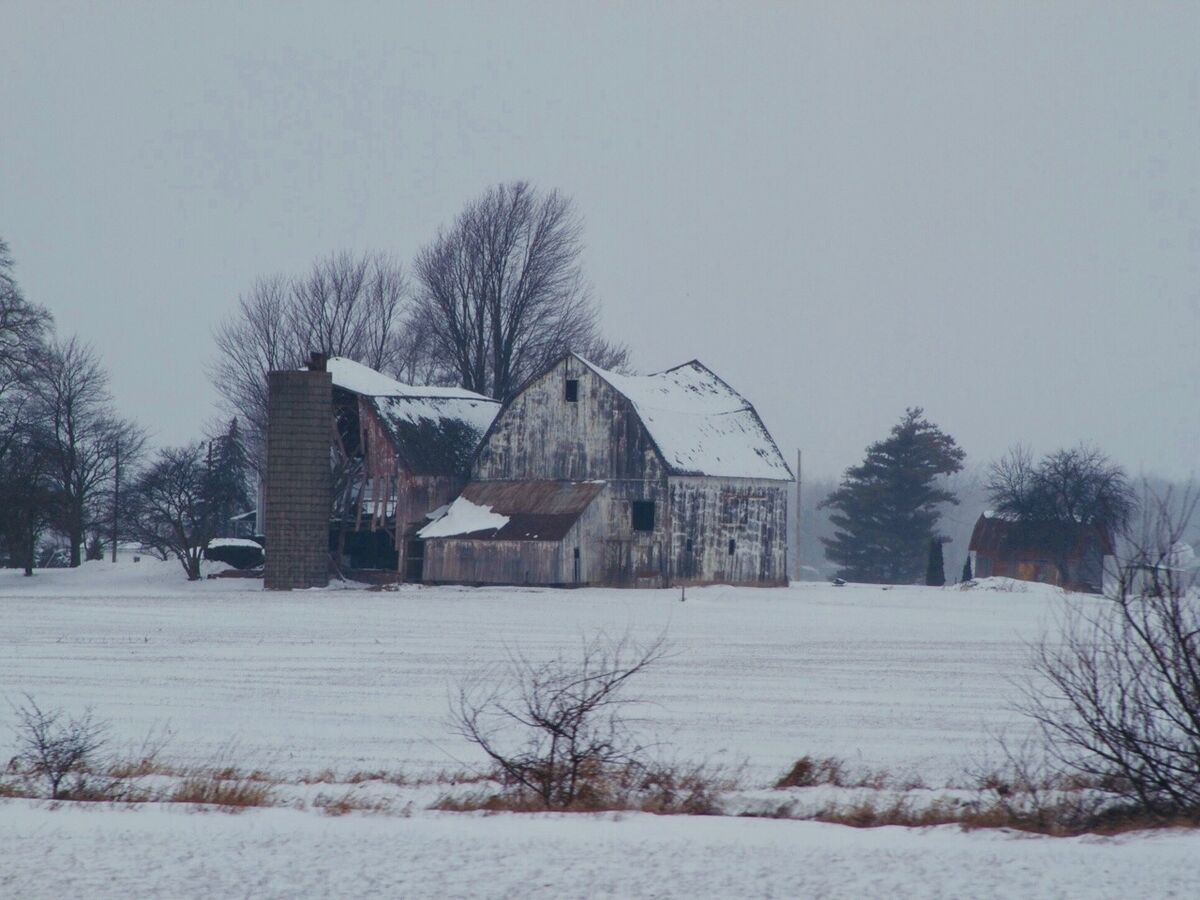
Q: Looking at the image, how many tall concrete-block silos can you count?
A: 1